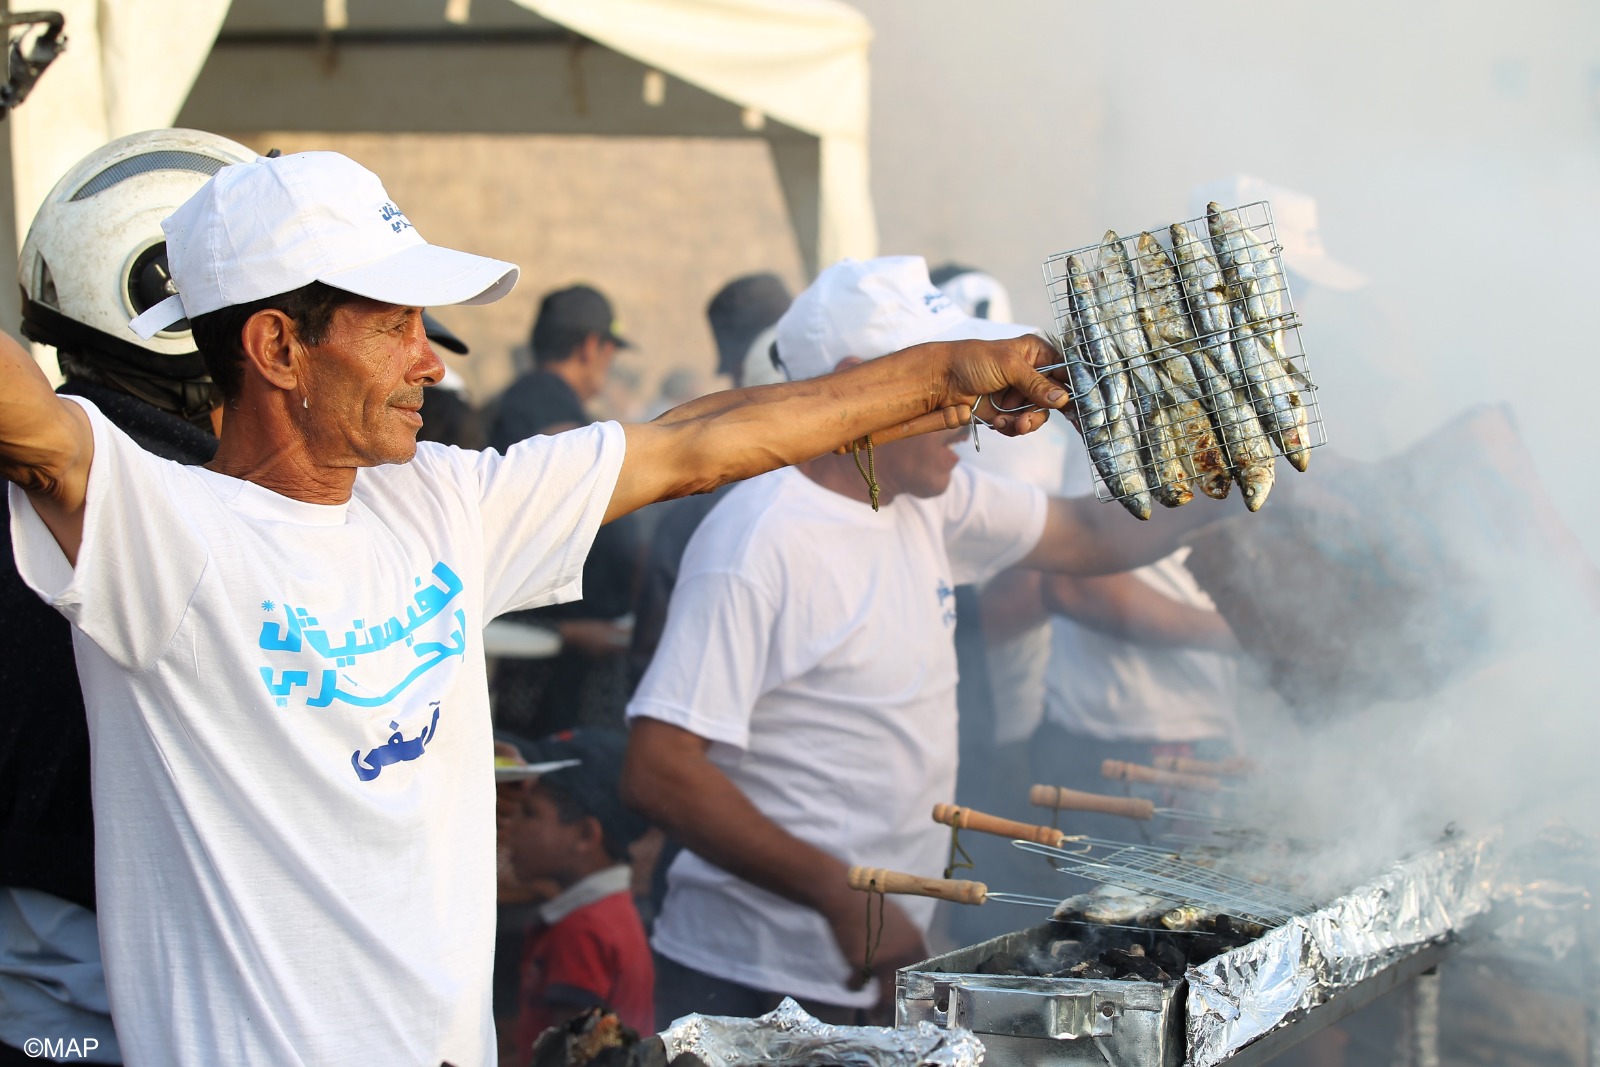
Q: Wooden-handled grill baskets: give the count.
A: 6